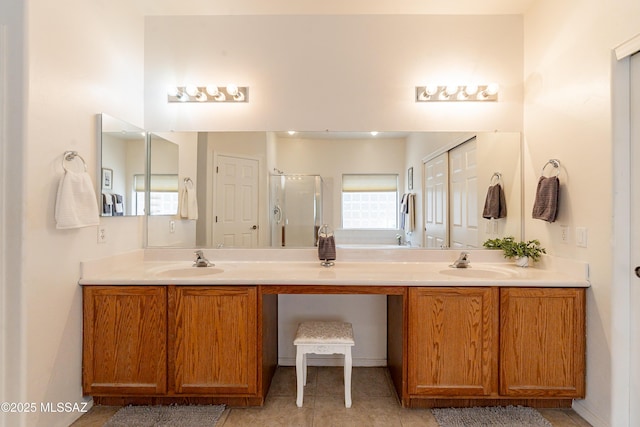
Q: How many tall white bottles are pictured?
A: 0